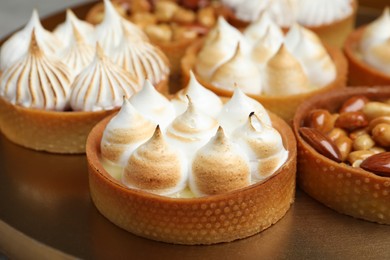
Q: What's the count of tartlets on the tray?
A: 7